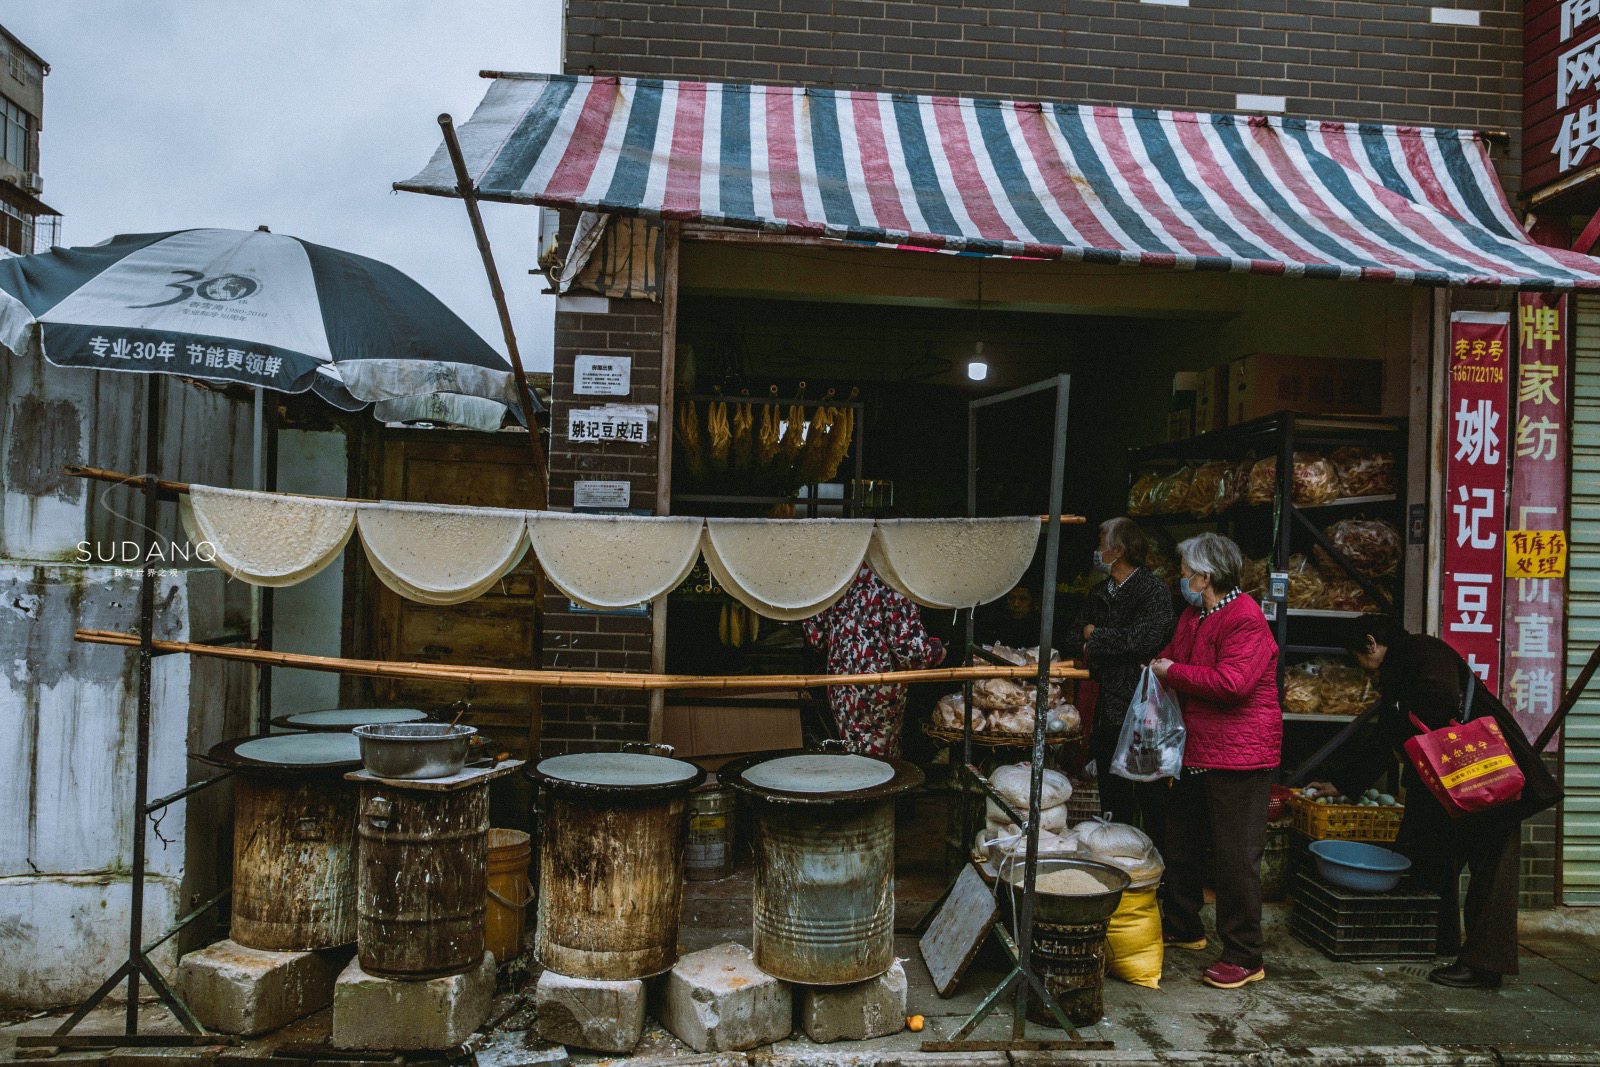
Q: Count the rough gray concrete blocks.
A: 5